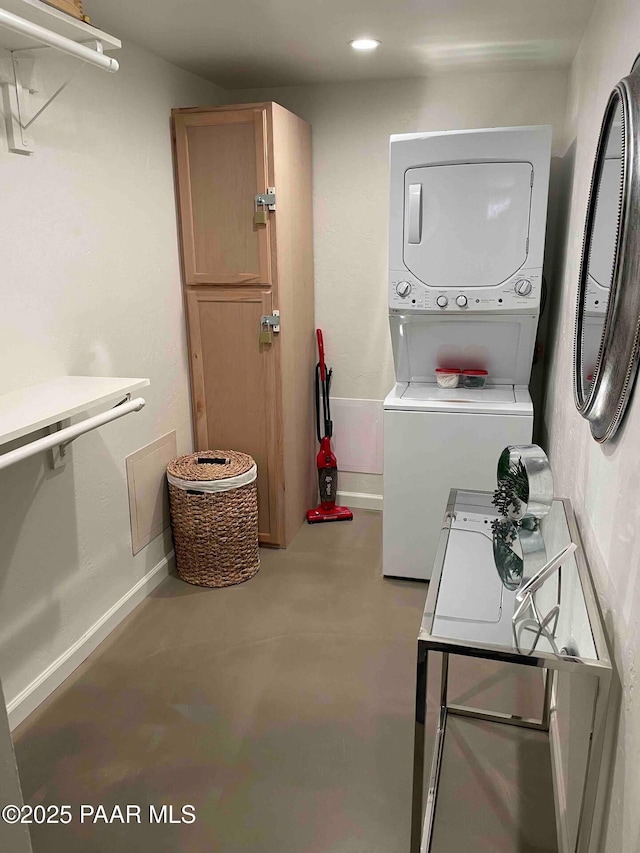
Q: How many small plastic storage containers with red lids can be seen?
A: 2